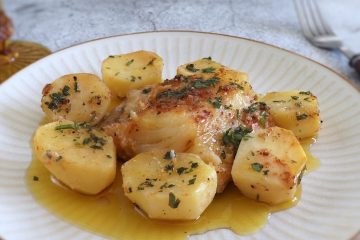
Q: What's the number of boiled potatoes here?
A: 7